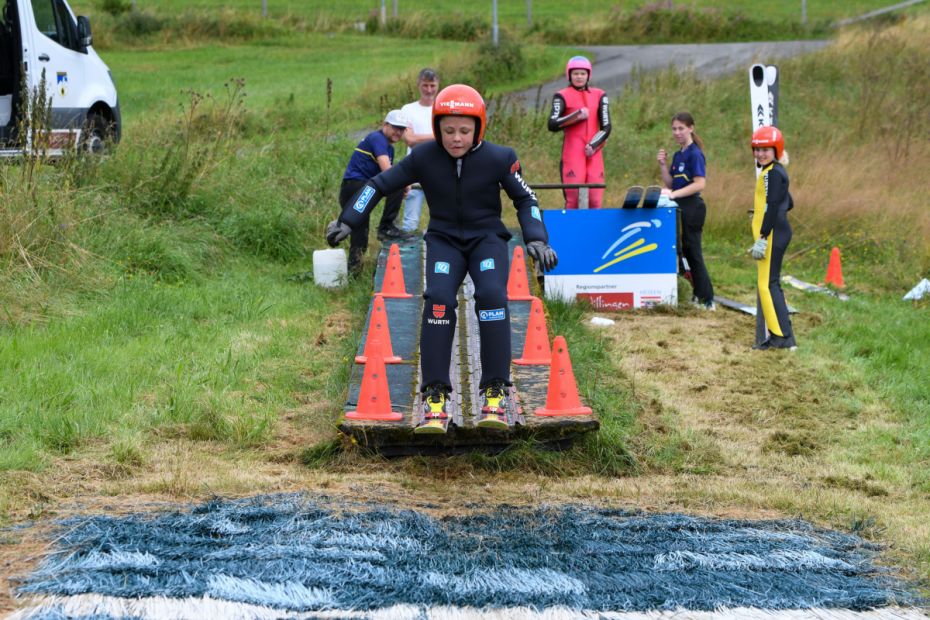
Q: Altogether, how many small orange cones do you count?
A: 7